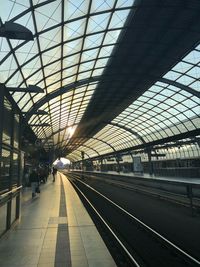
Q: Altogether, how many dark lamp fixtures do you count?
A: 4